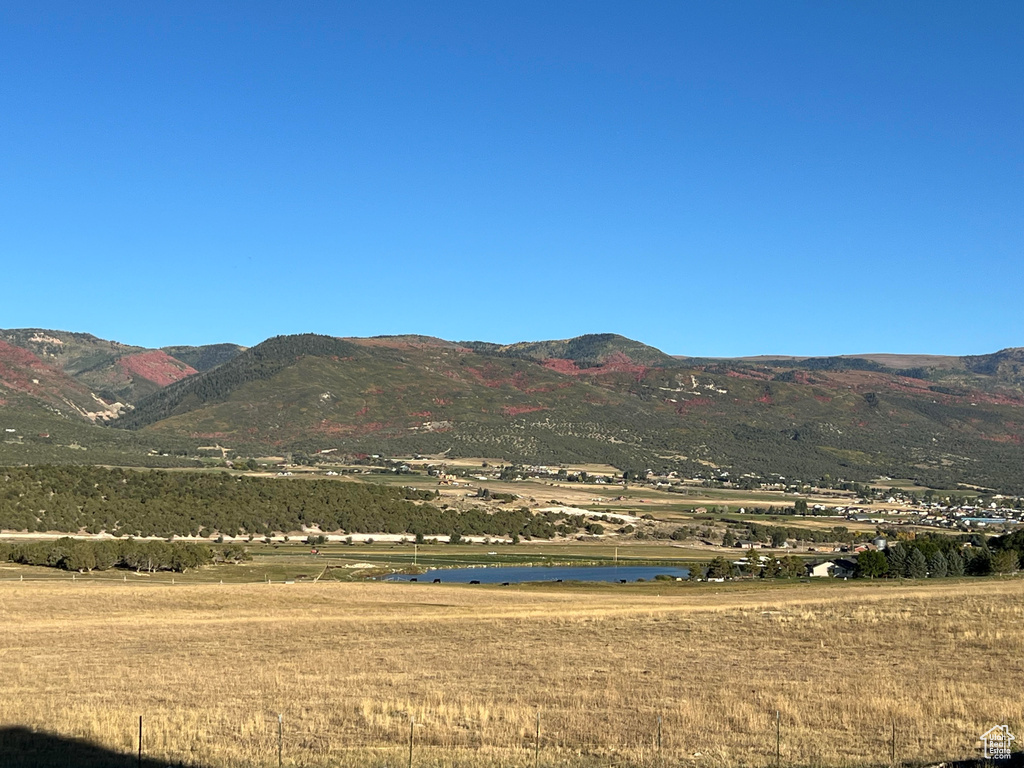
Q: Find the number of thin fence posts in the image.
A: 7